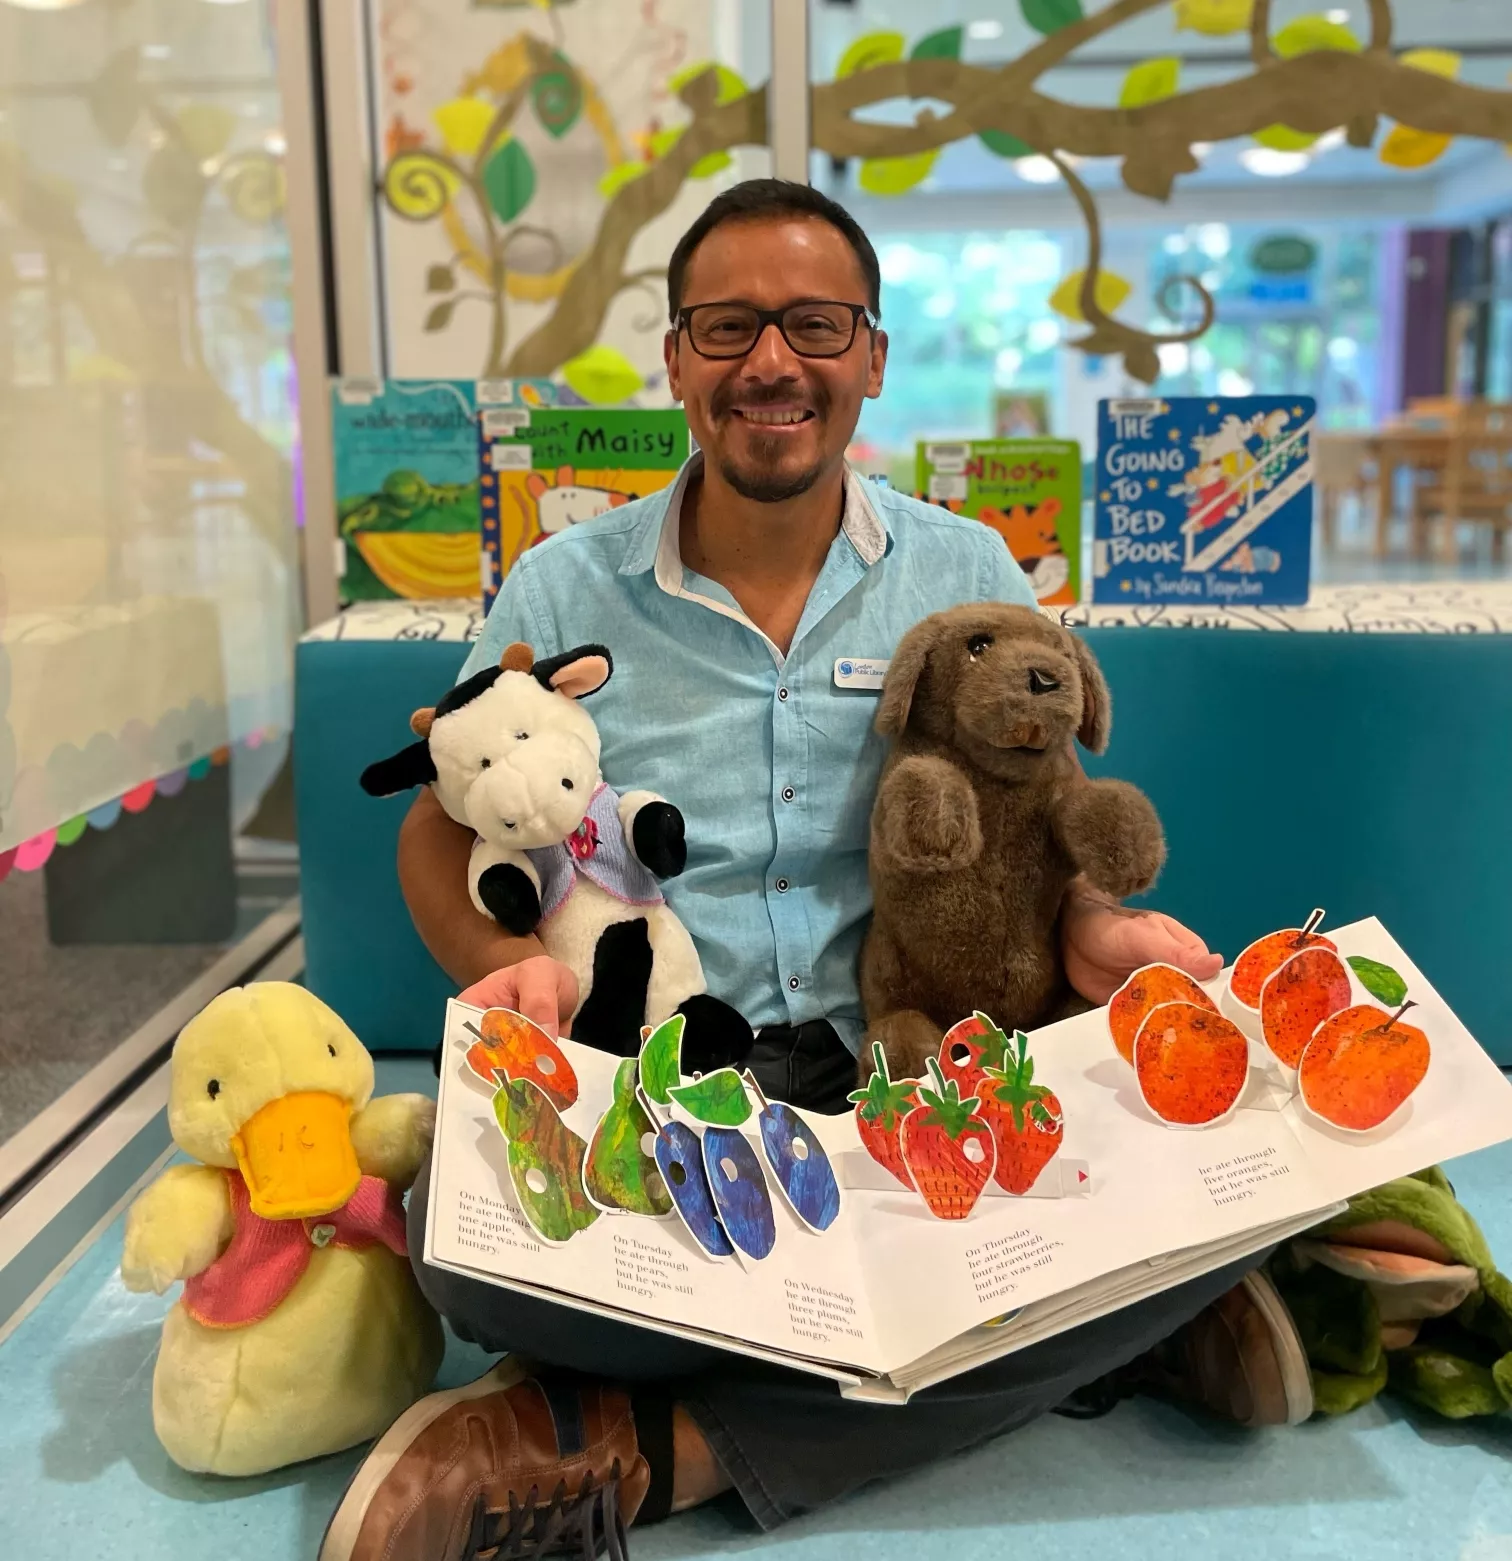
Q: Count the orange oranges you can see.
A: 5